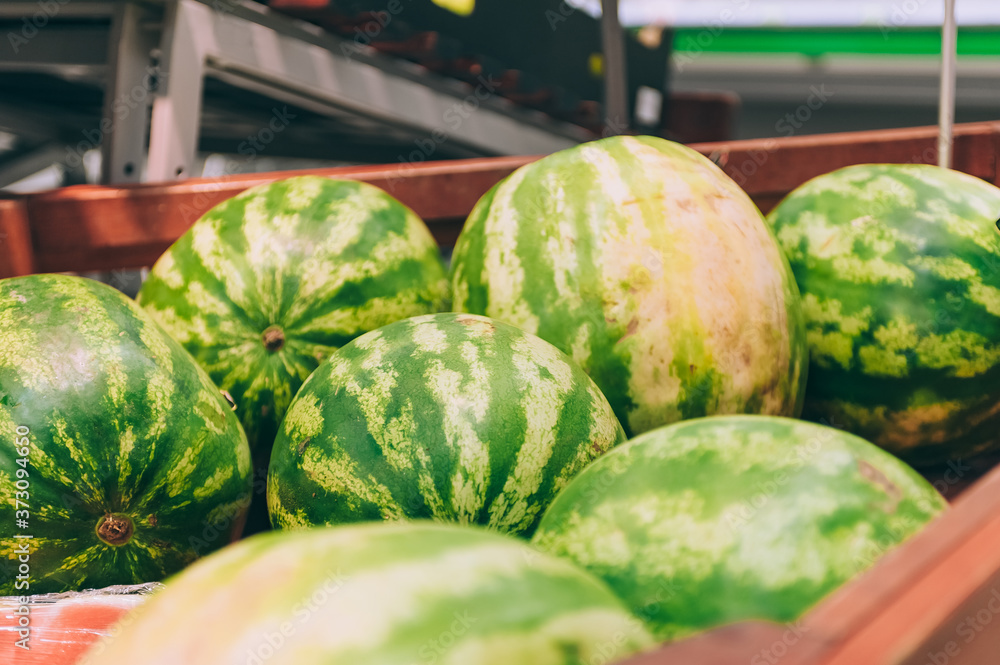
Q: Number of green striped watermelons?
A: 7